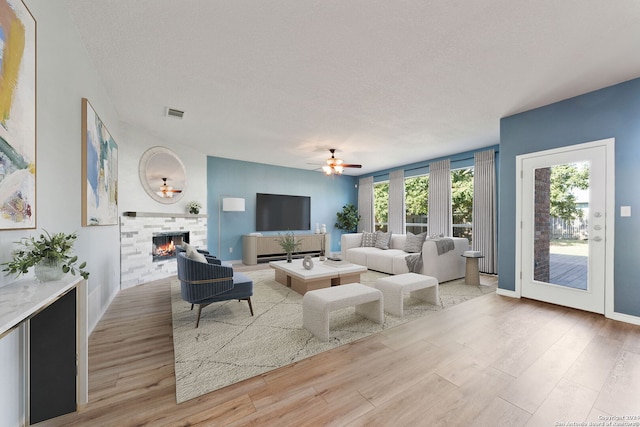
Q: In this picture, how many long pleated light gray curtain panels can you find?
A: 4